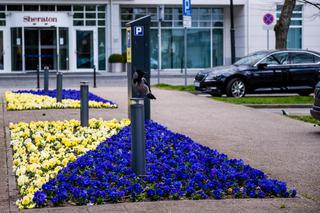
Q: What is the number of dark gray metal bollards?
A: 4